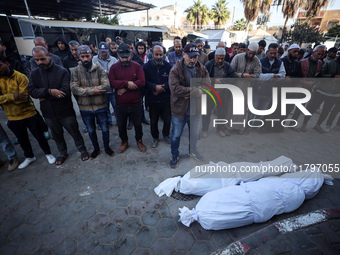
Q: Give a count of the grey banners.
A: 1